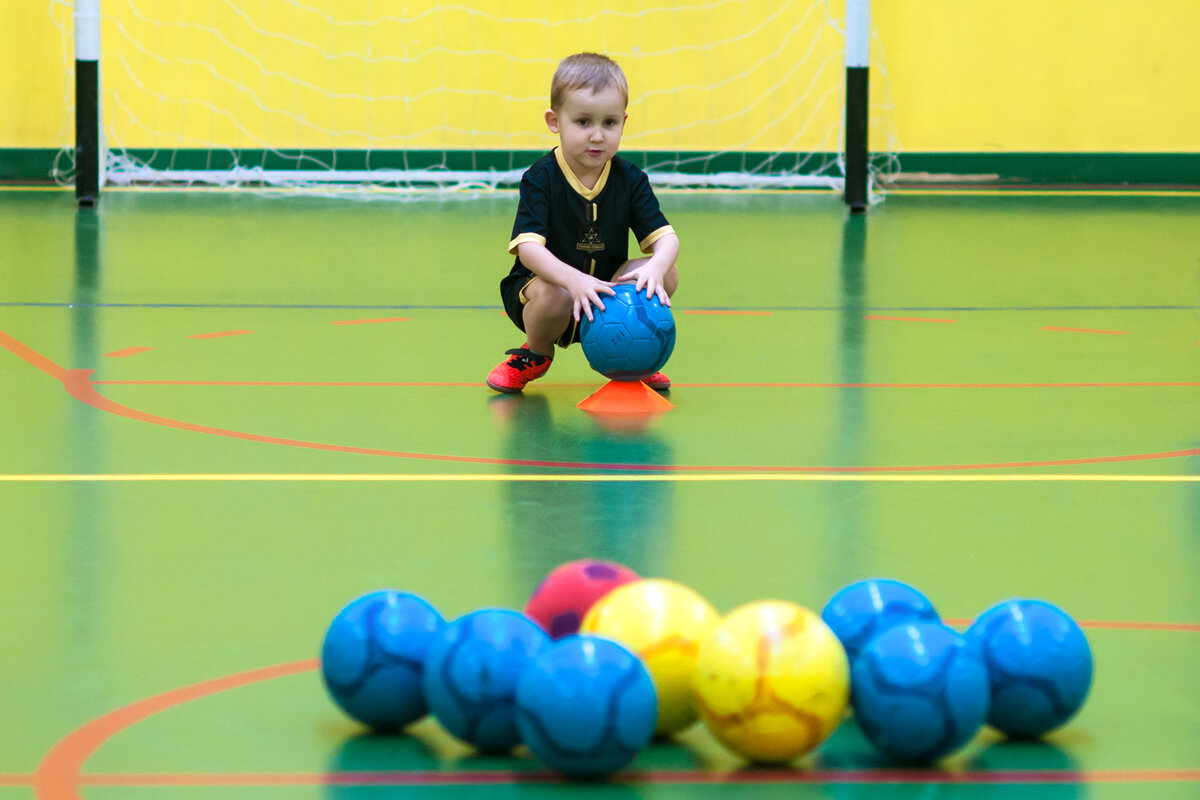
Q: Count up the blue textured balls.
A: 7